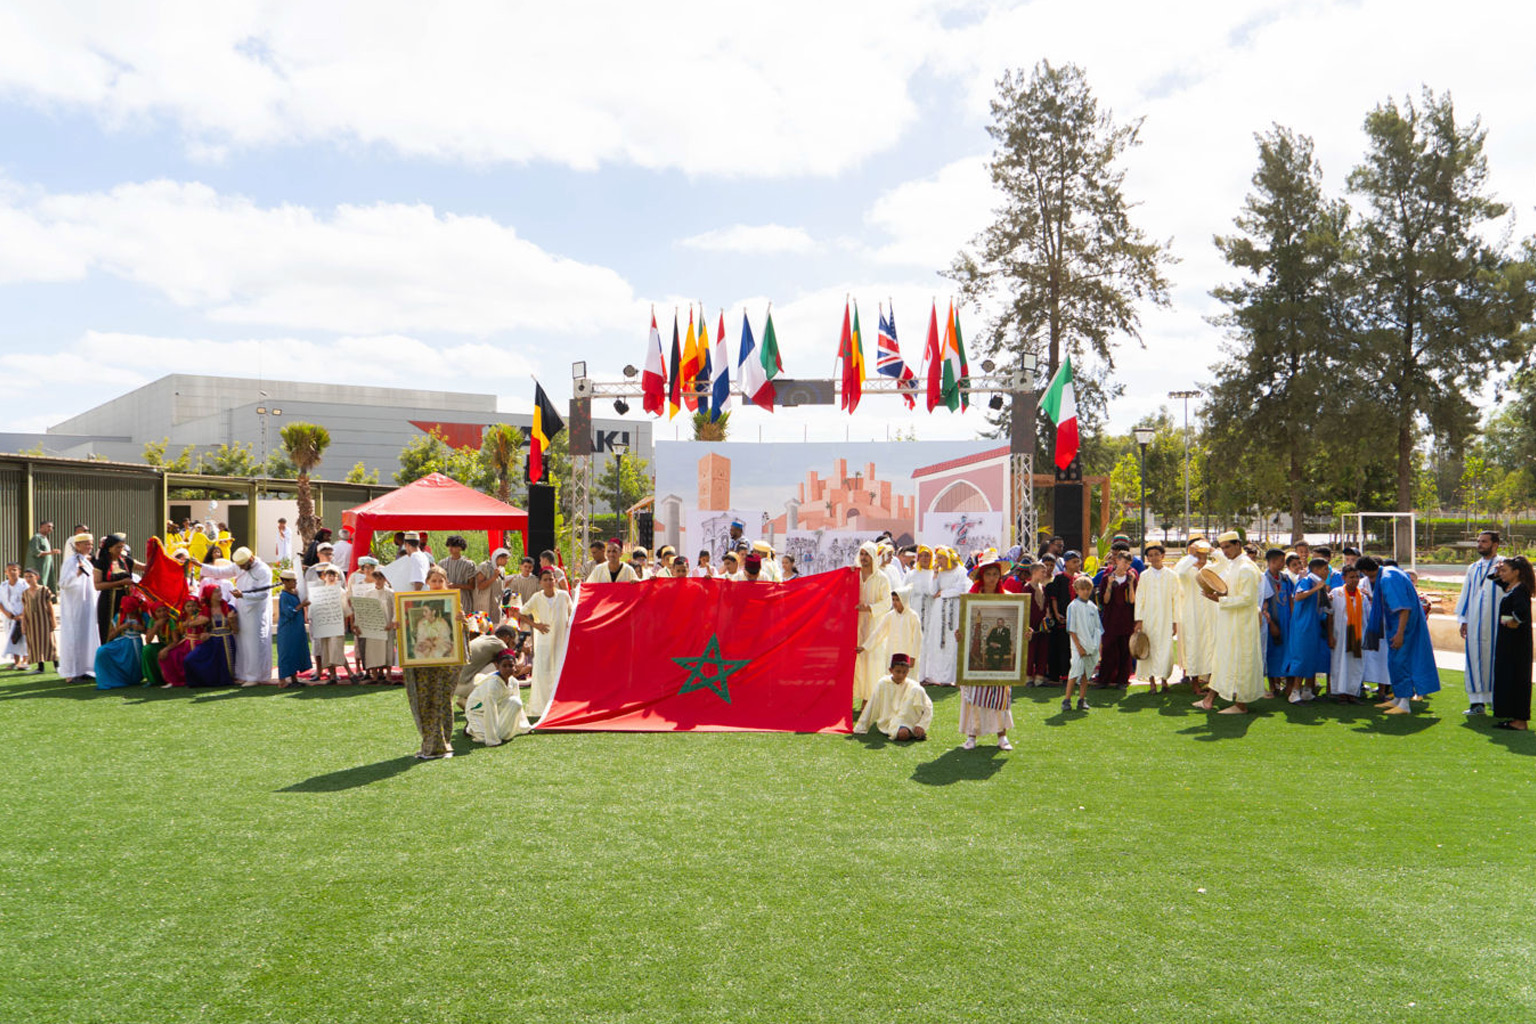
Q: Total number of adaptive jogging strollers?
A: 0